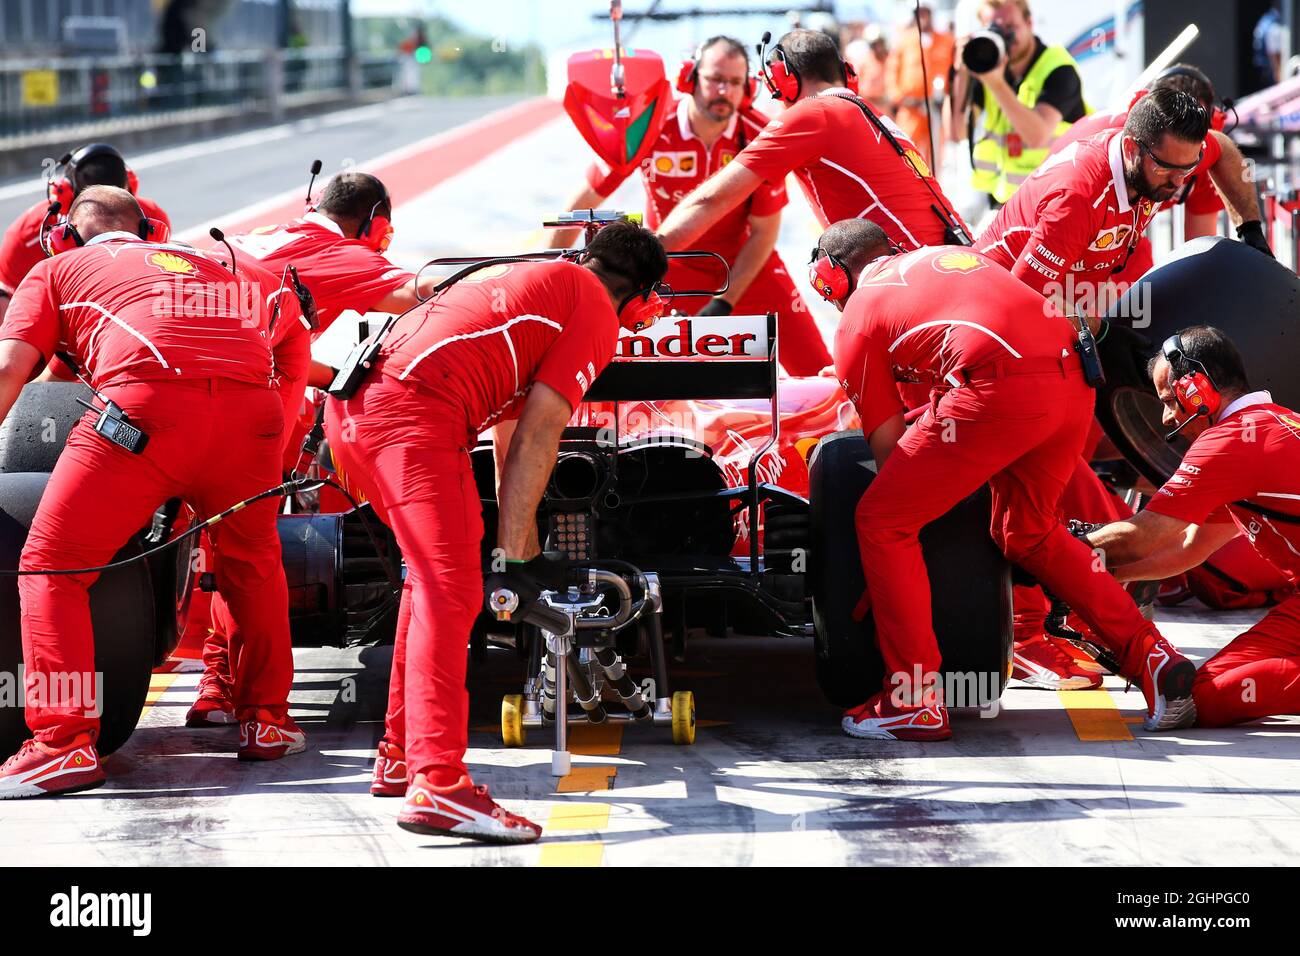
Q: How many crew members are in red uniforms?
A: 11